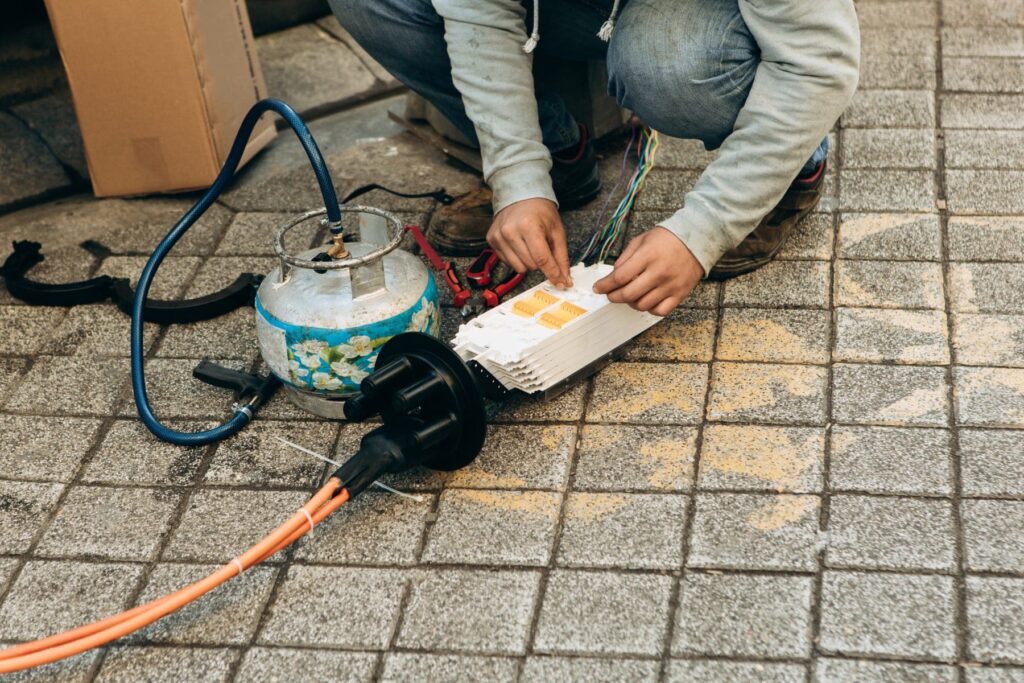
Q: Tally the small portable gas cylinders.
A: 1